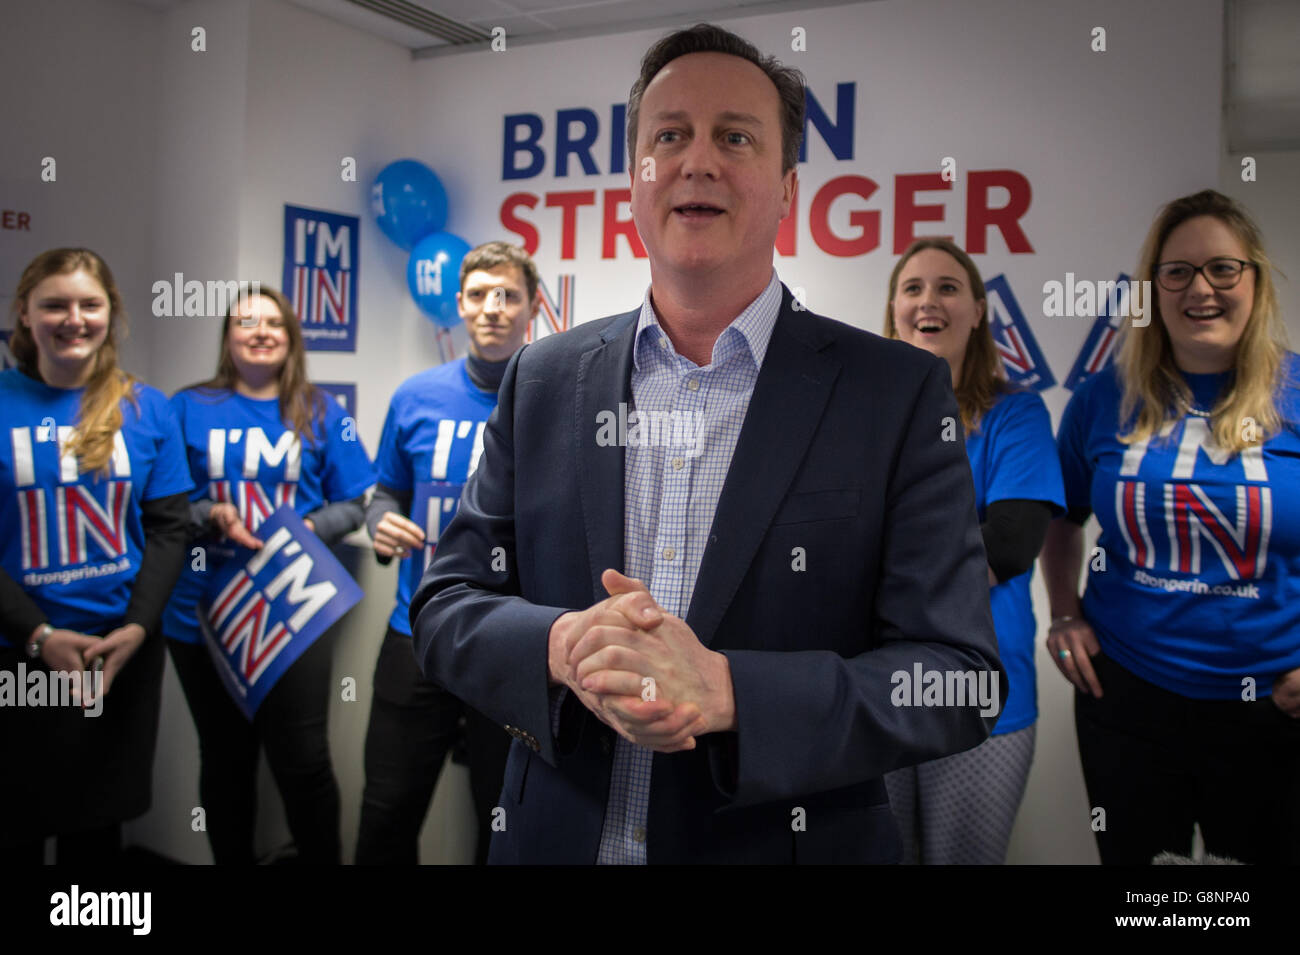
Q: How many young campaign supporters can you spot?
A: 5